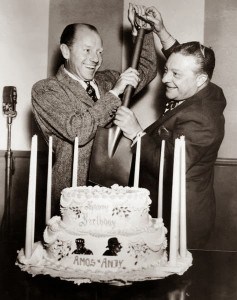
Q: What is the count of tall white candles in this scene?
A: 7